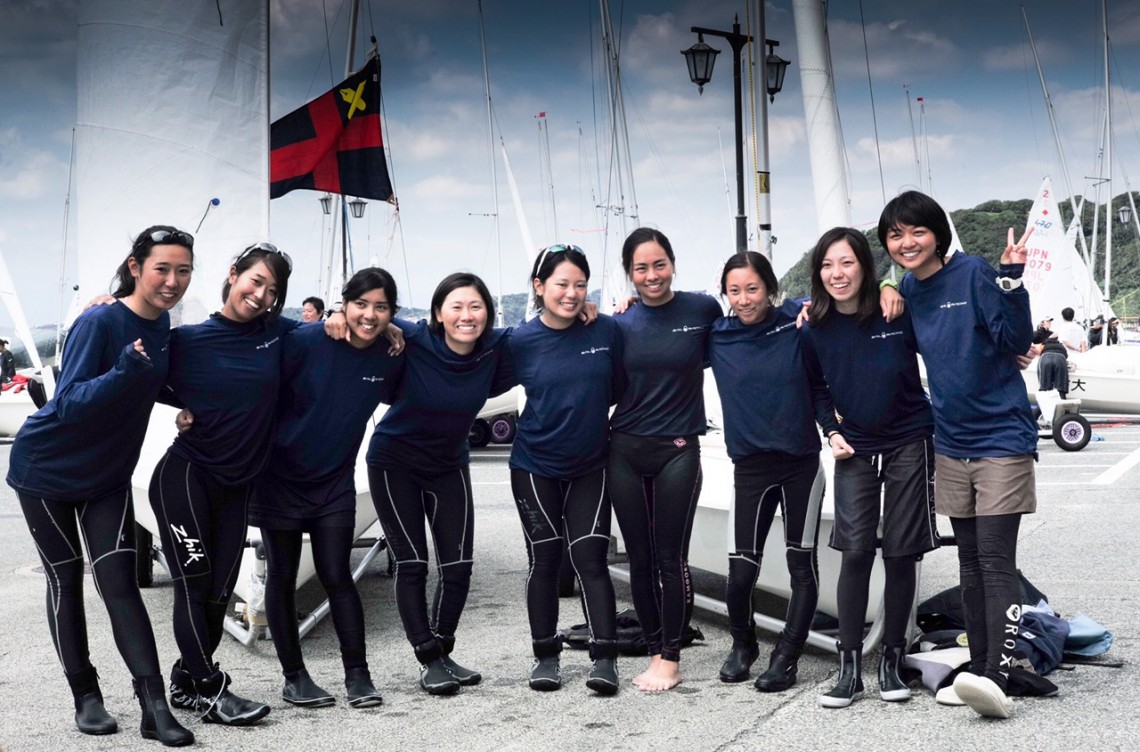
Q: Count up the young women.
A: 9